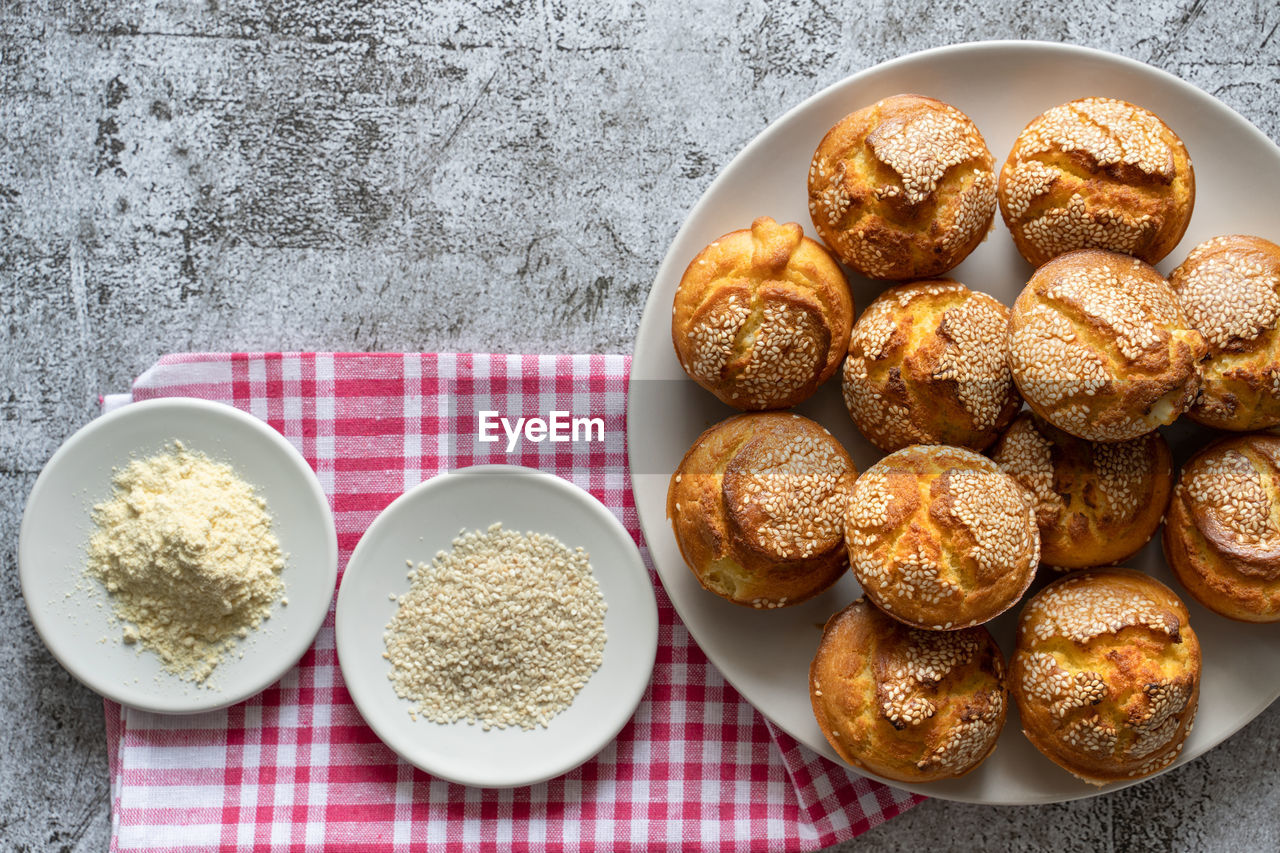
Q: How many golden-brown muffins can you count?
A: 12